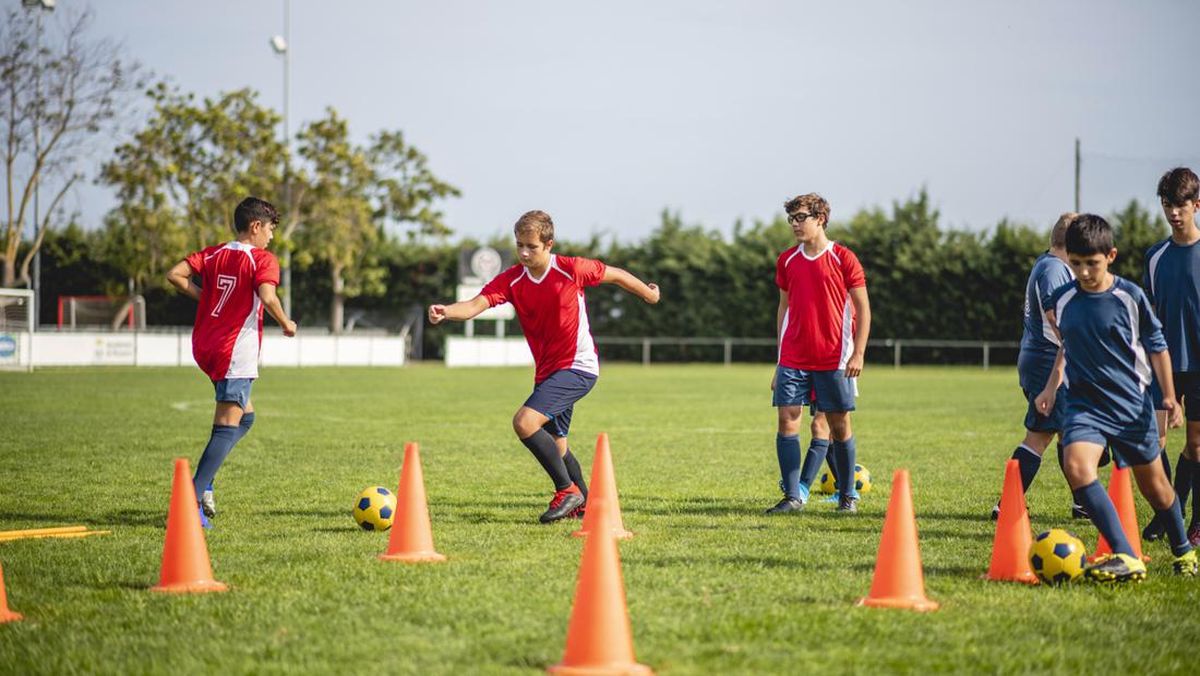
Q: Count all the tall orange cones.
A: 8